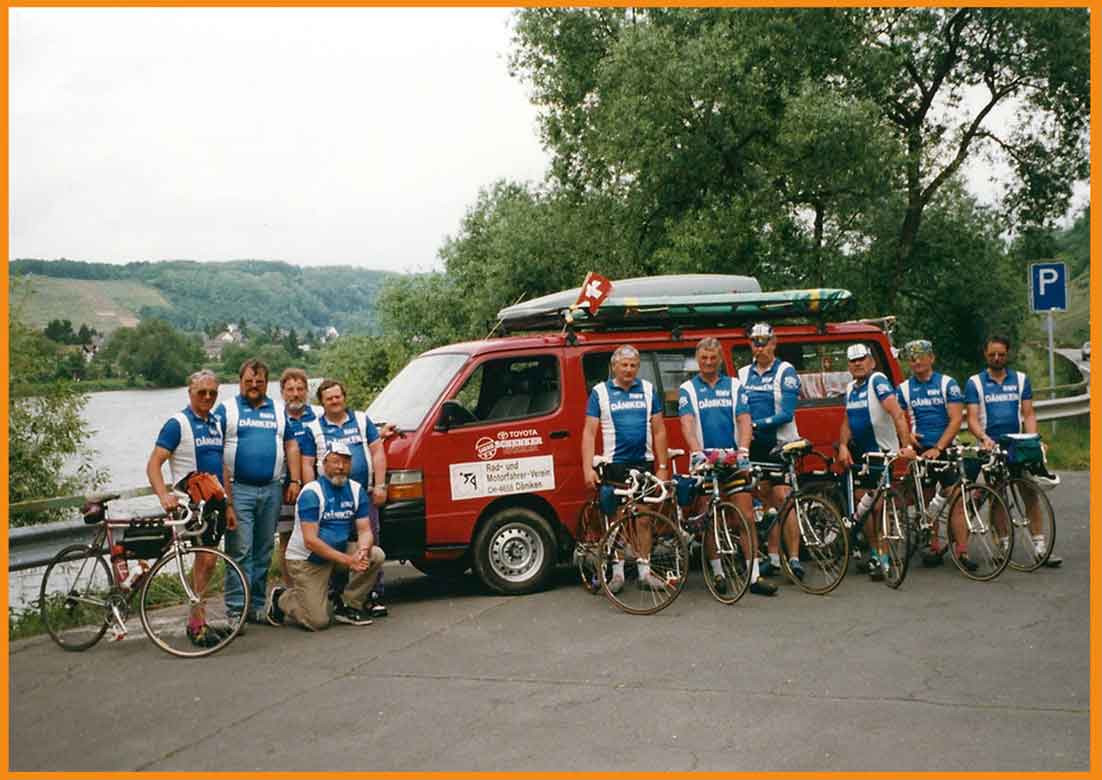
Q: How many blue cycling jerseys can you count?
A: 11